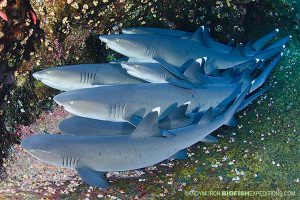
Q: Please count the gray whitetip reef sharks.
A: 7